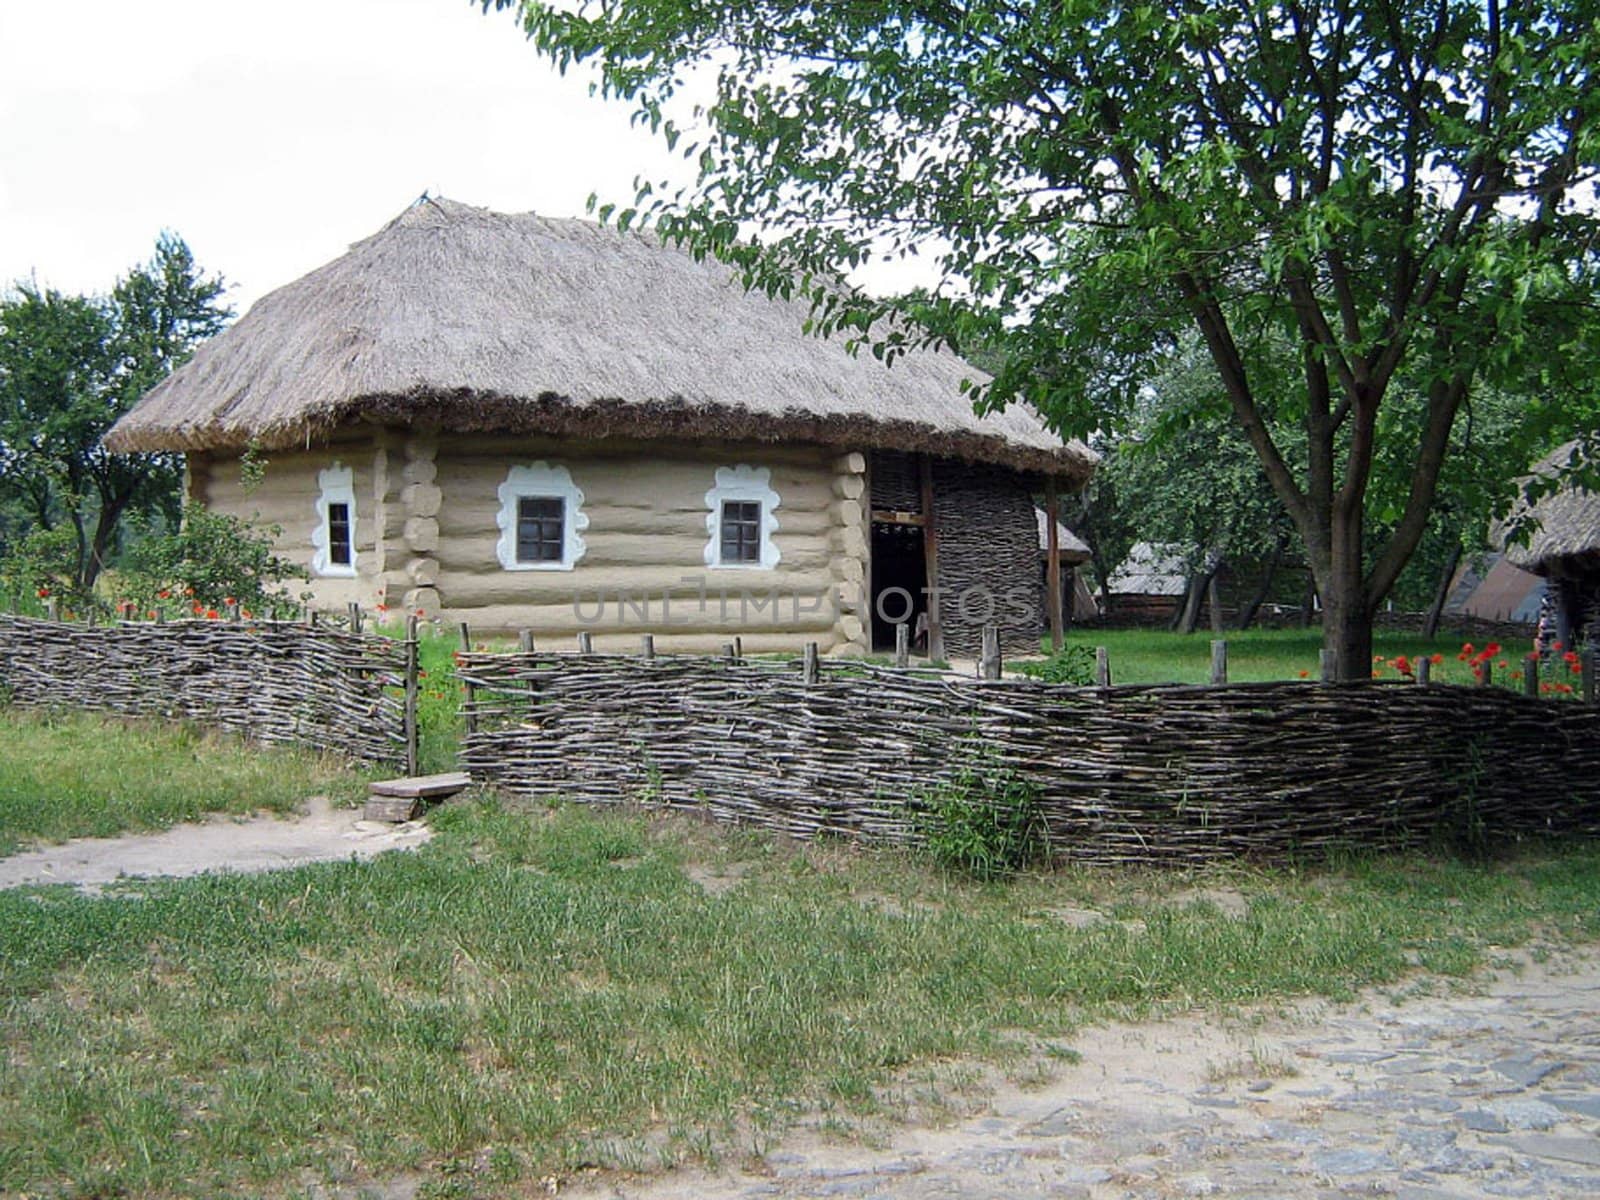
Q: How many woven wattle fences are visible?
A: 2